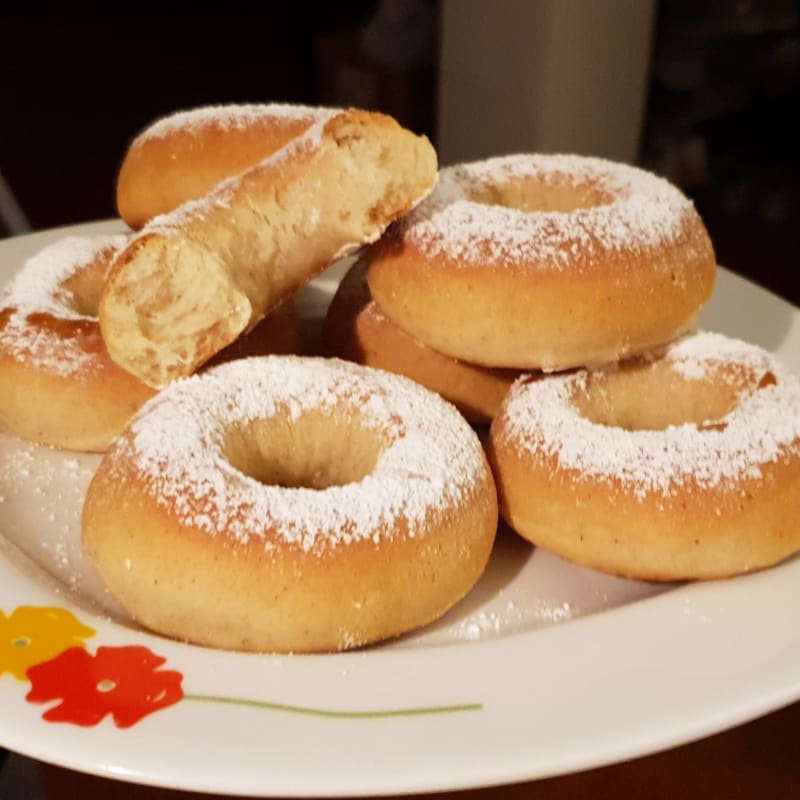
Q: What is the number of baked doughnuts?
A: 7